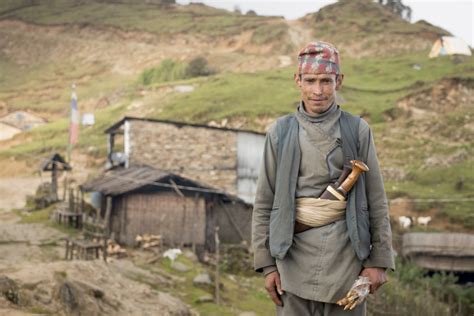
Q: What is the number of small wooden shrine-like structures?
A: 1